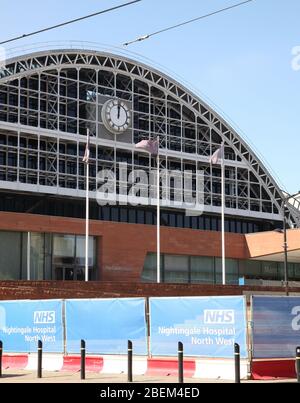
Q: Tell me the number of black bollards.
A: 7